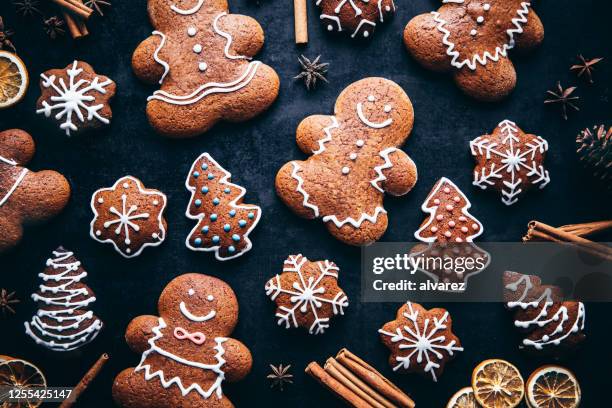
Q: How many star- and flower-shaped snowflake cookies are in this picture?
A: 6